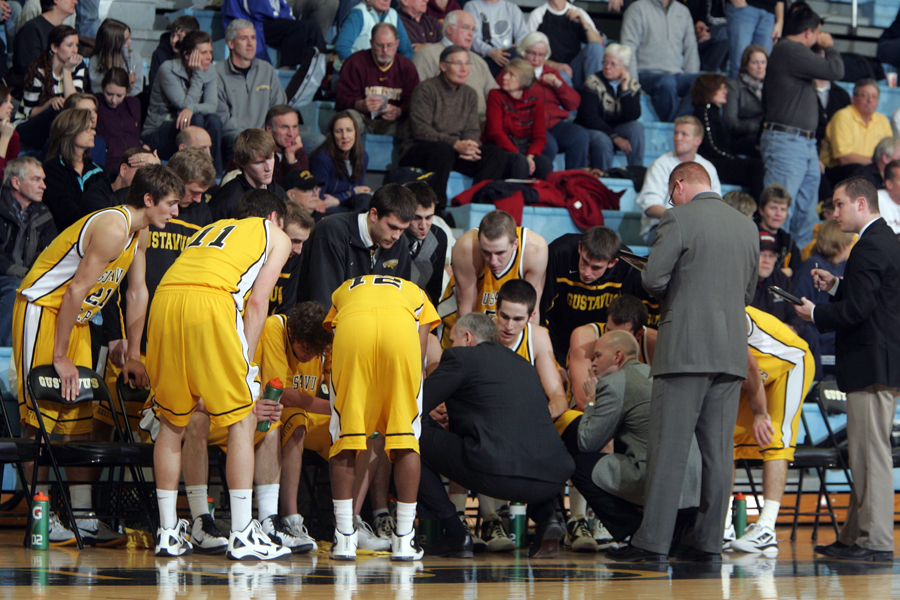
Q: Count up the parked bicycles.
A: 0